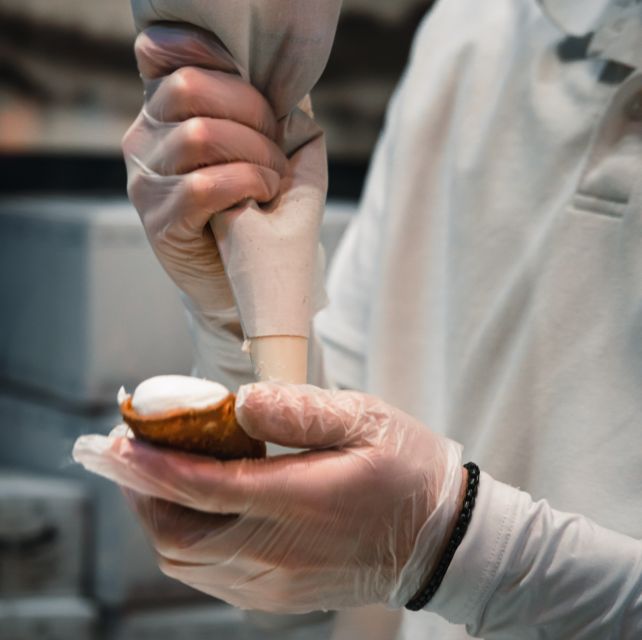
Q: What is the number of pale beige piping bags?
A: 1